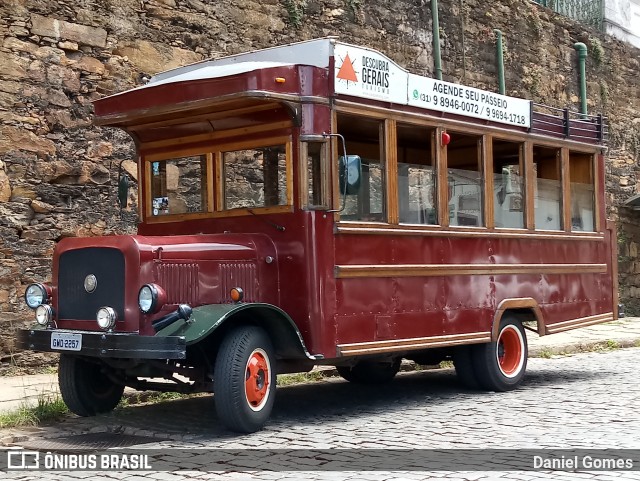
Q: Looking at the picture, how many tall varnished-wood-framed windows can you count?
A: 6